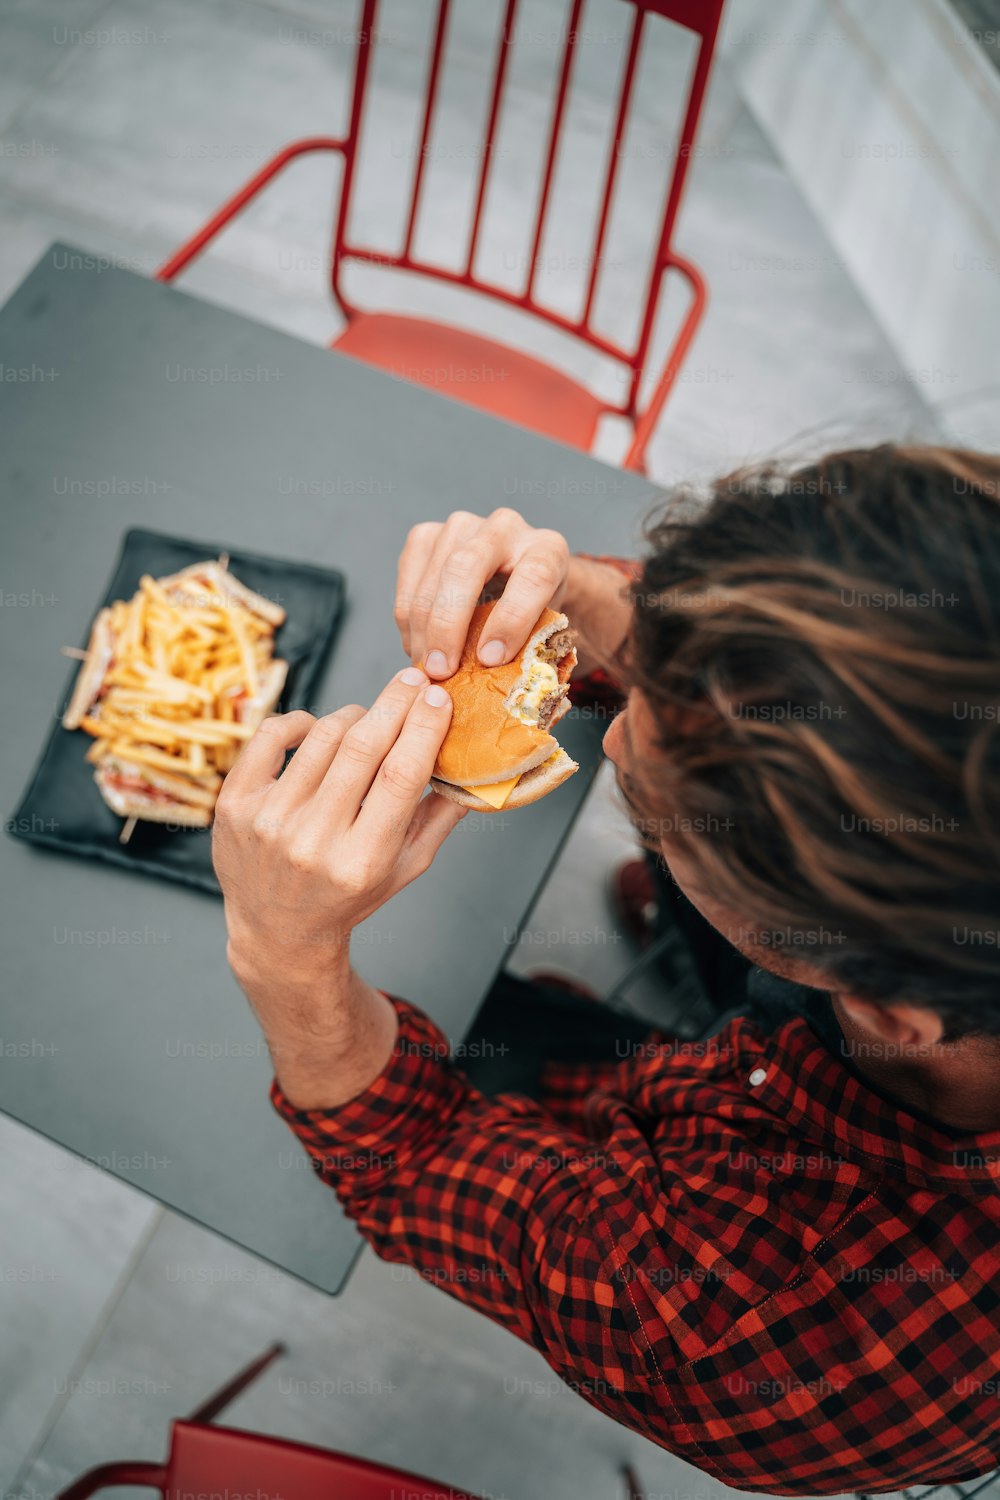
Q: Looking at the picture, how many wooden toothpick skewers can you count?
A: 3